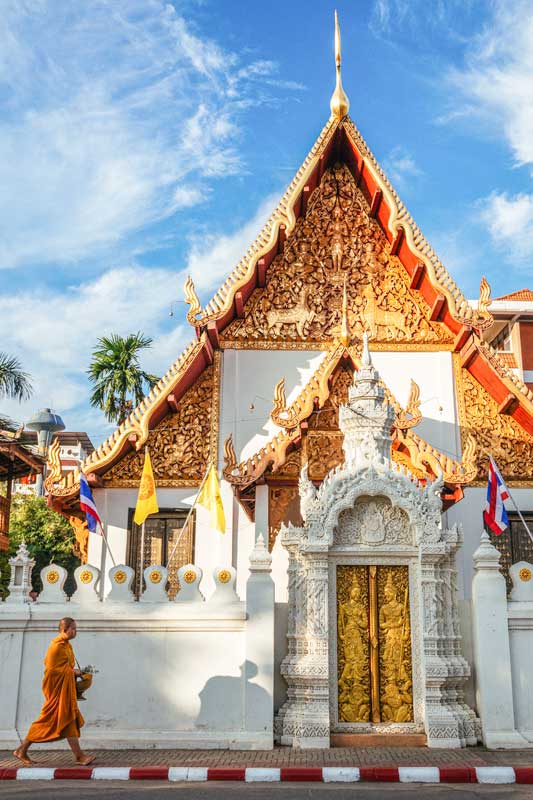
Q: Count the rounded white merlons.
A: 7